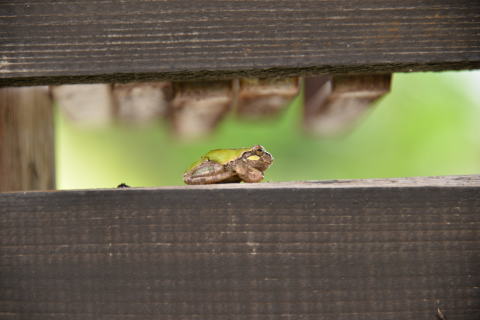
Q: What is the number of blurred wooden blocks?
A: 5